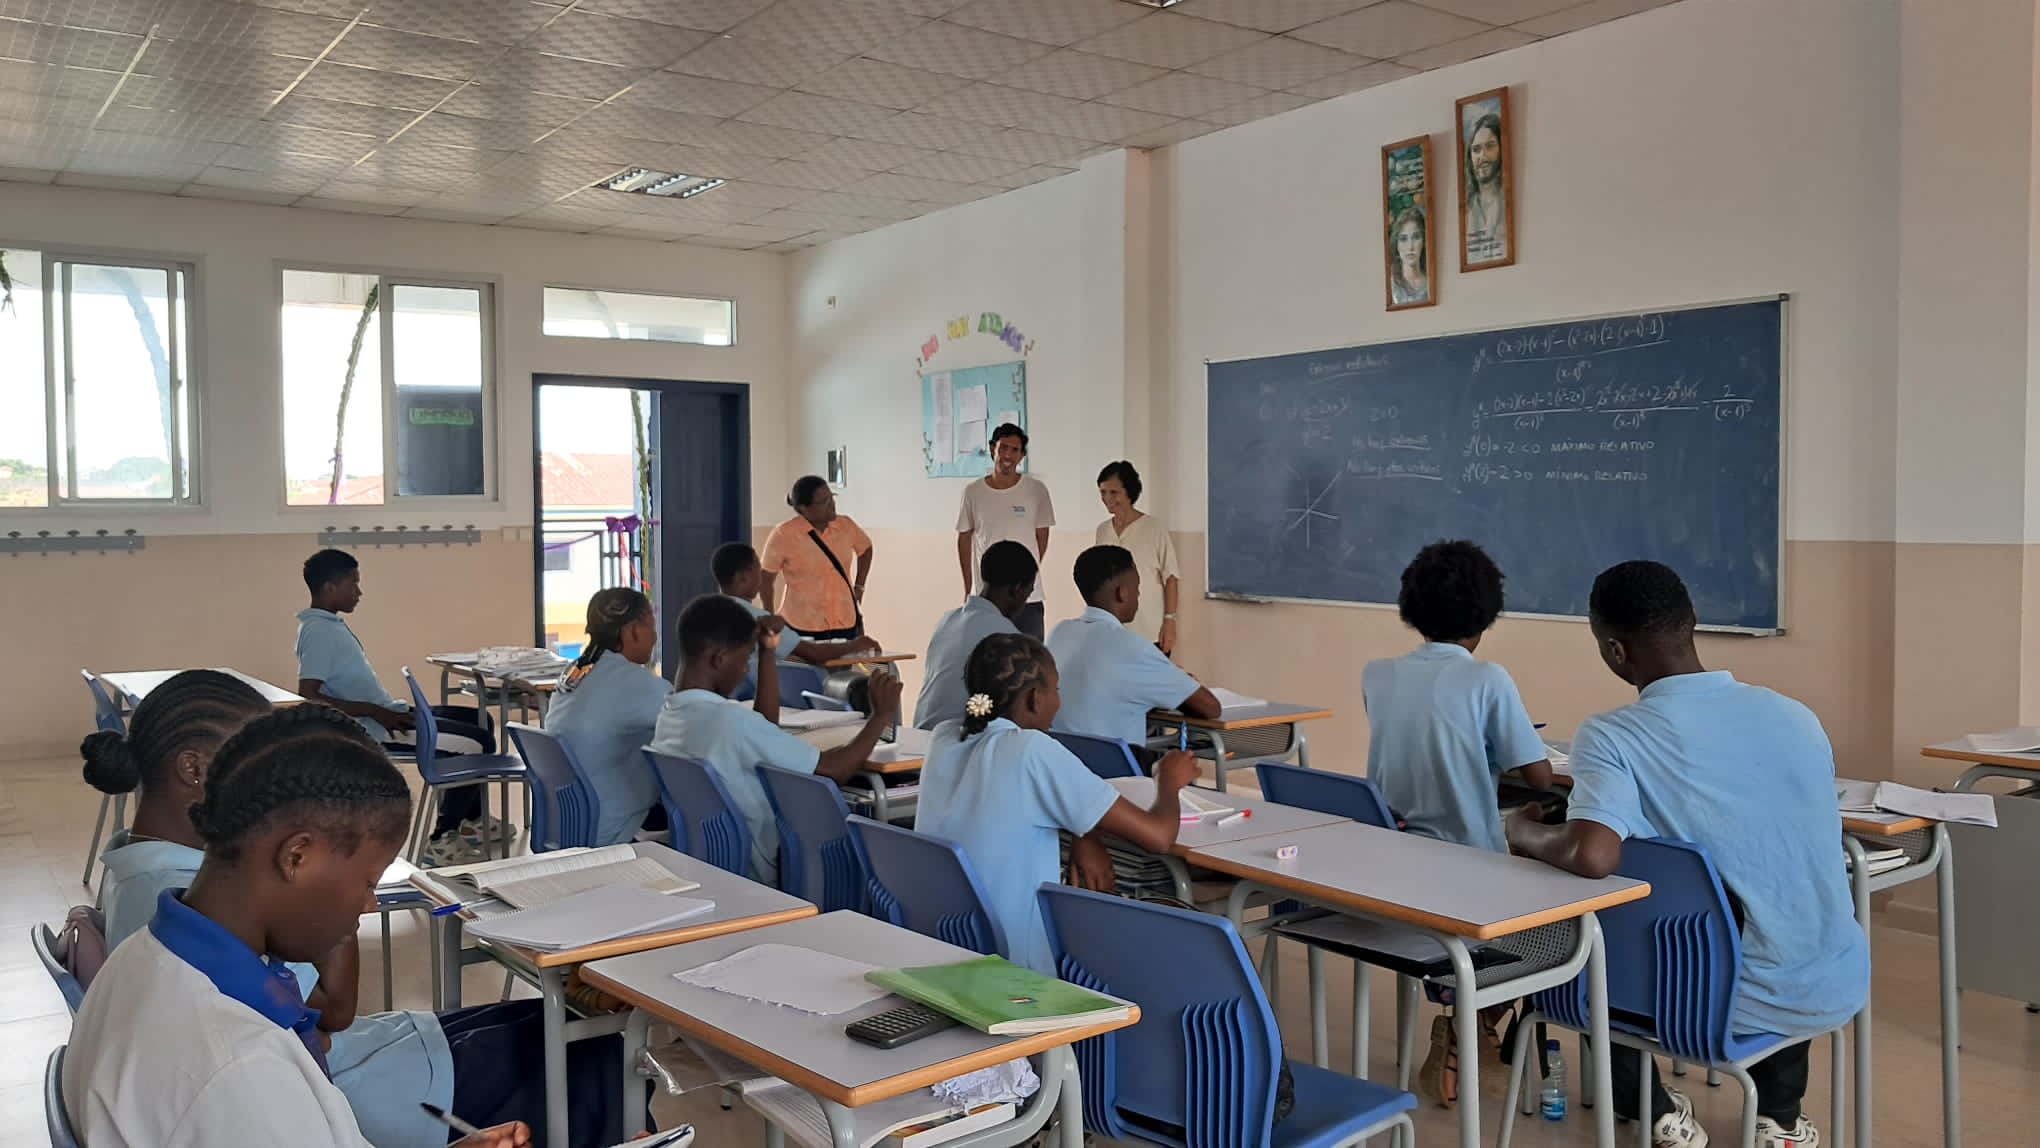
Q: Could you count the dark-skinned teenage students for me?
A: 11